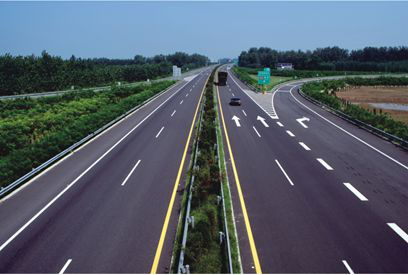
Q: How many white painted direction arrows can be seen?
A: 3